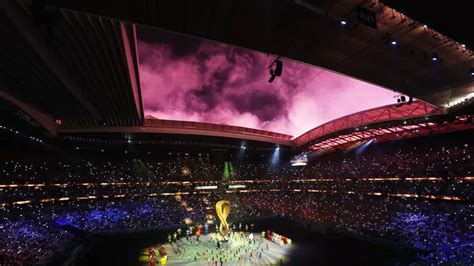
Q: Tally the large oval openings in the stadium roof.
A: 1